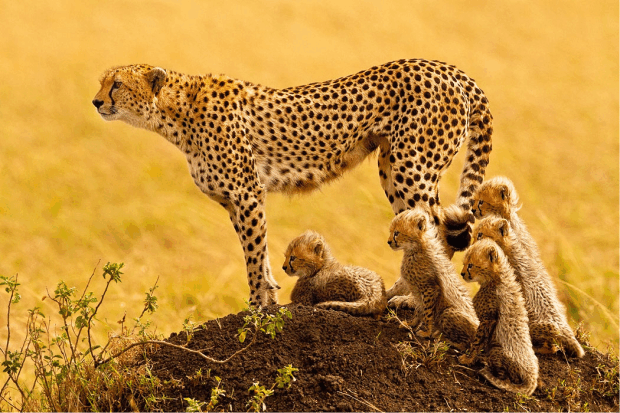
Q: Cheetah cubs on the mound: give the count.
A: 5